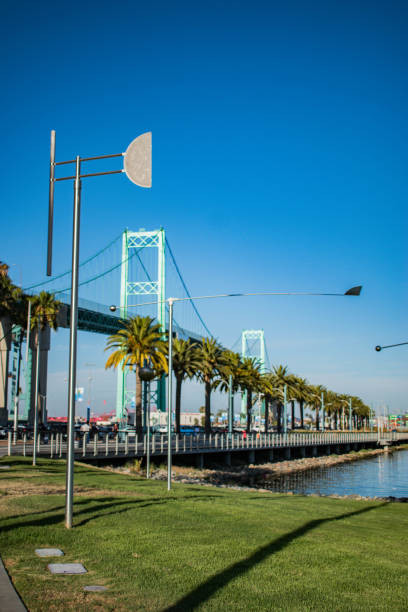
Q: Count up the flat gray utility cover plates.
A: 3